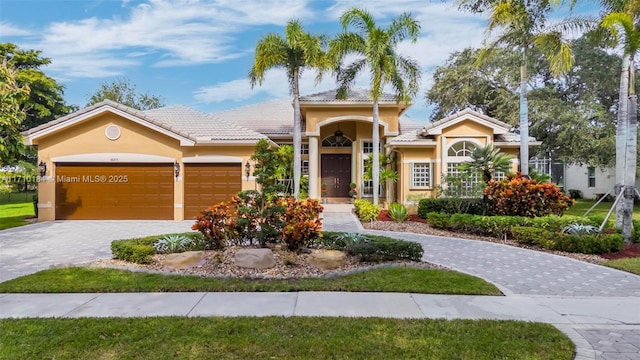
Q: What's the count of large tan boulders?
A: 3